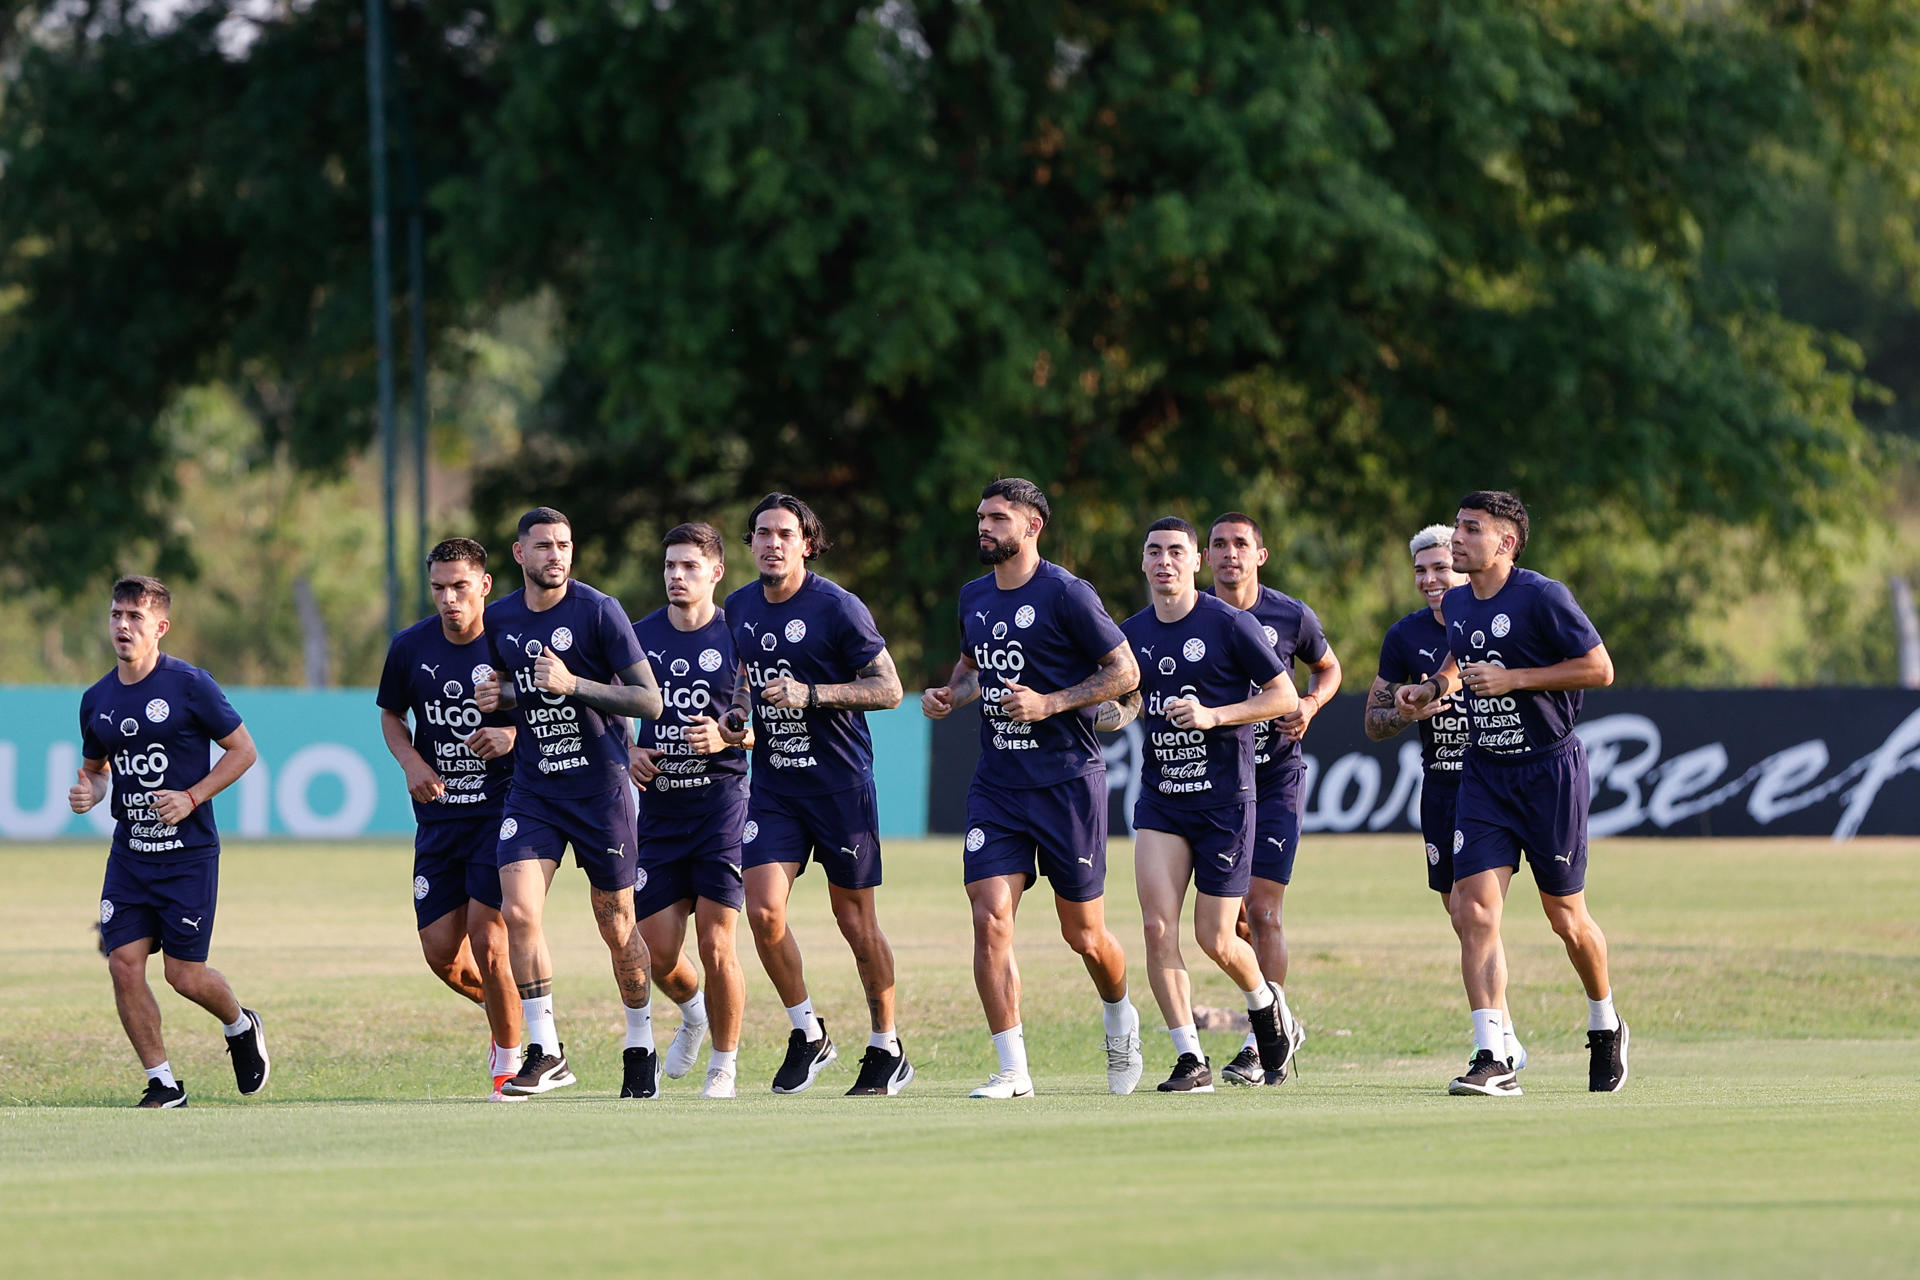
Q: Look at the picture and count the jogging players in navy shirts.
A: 10